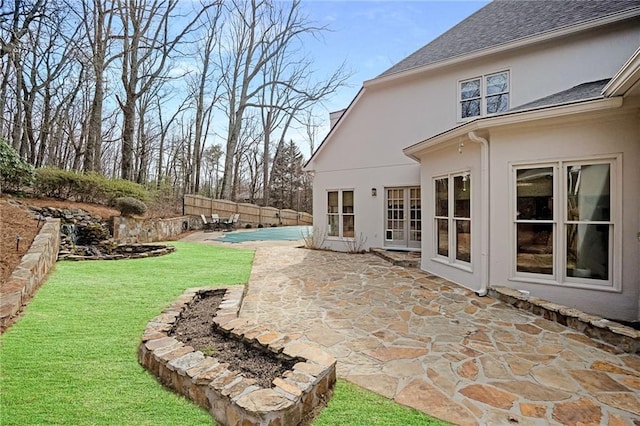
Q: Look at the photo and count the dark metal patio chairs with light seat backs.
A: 4